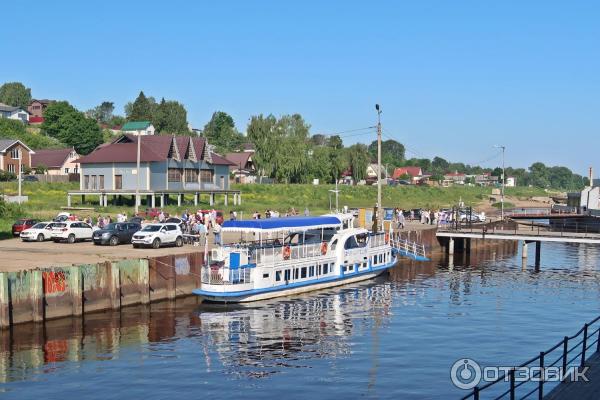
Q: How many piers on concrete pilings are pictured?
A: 1